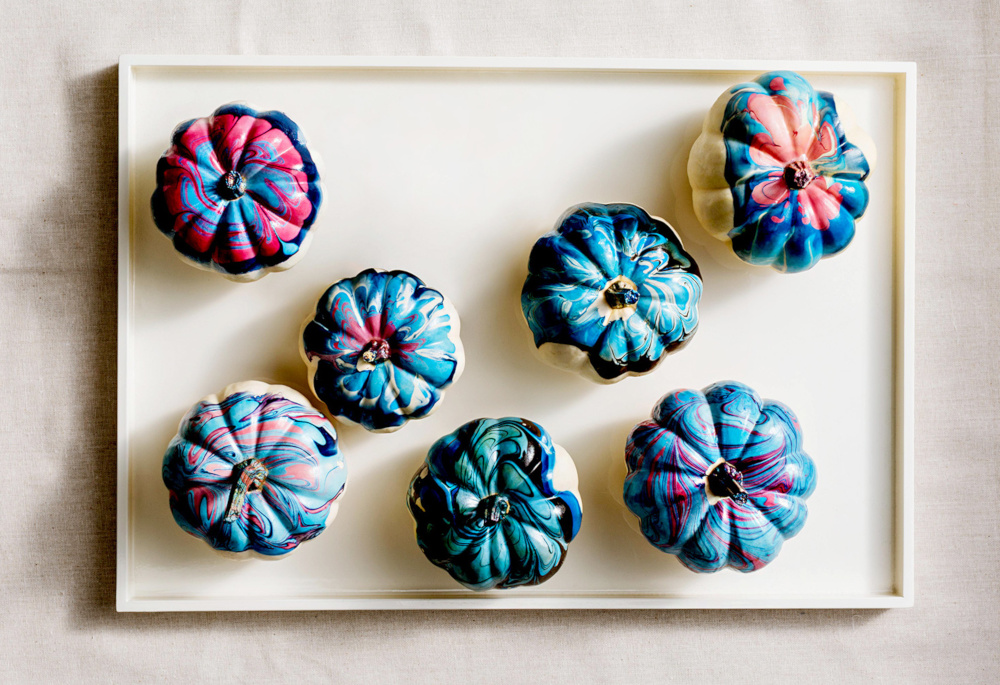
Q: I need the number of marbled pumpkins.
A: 7